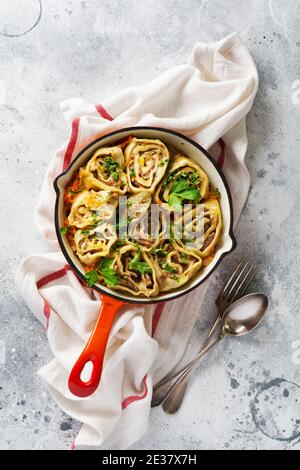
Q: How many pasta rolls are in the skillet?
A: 9